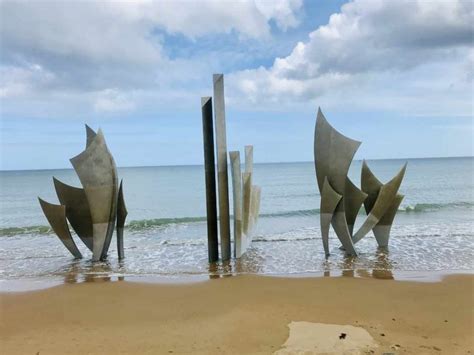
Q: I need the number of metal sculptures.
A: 3